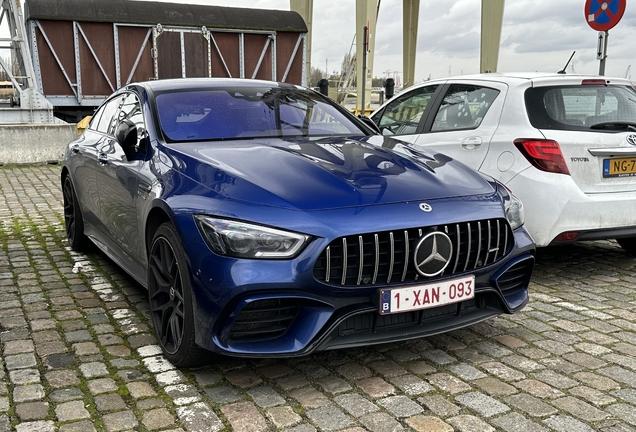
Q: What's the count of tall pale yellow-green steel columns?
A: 4